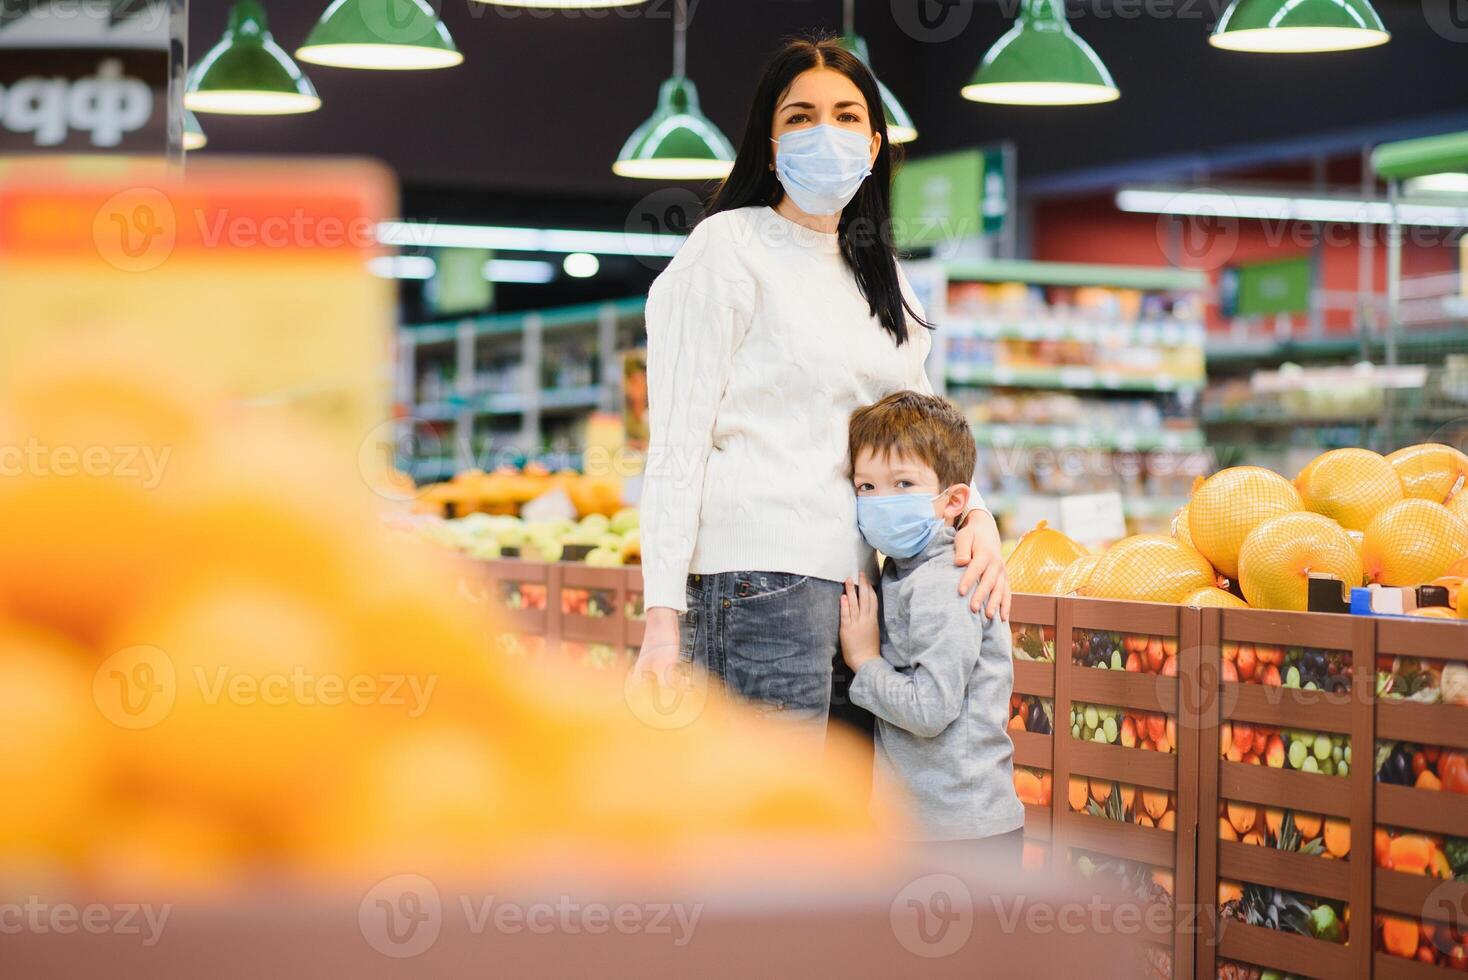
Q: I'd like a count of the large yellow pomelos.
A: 11